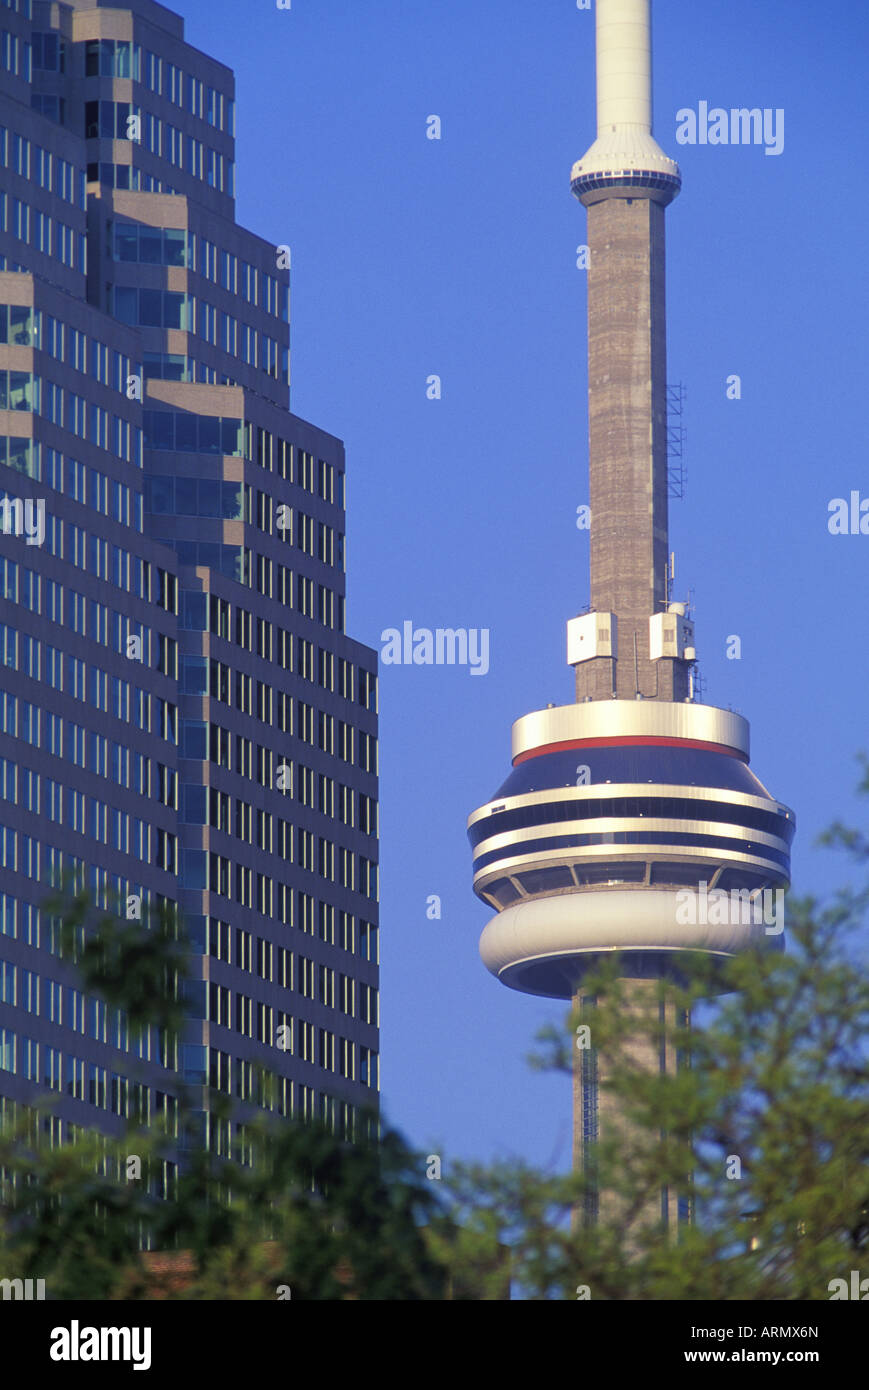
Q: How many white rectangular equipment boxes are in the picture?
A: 2